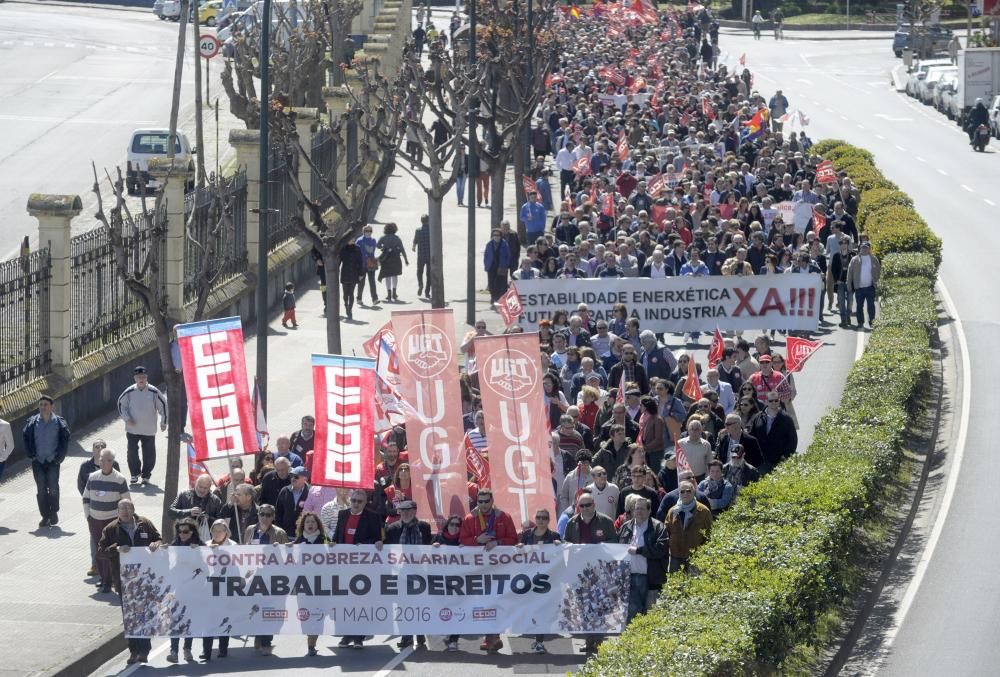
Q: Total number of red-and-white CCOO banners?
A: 2